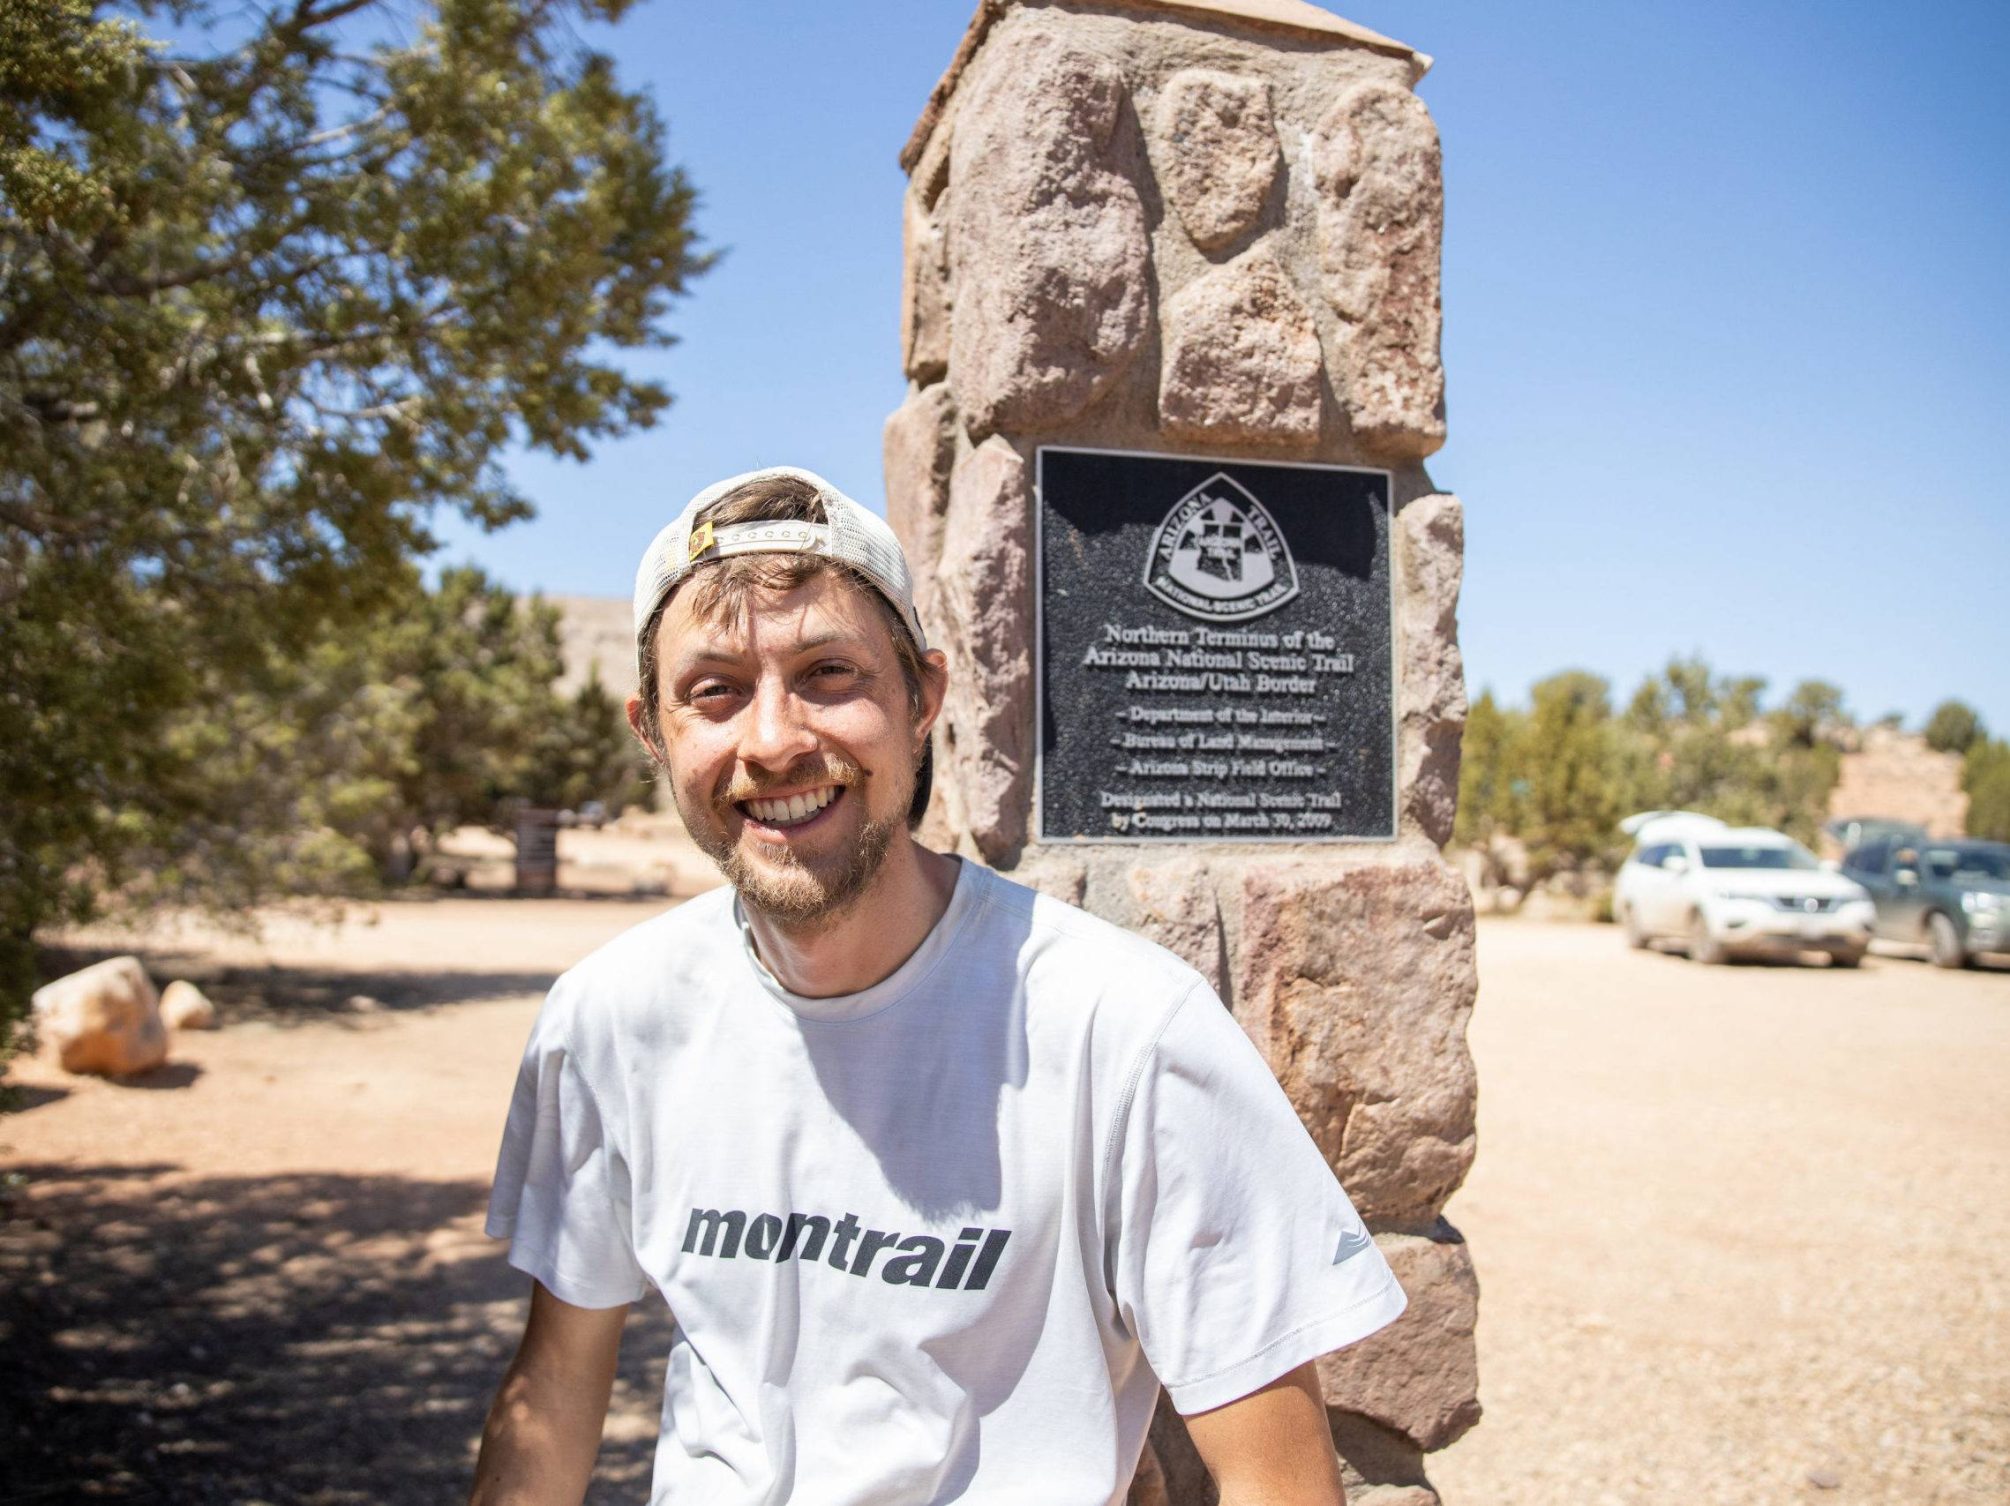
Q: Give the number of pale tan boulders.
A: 2